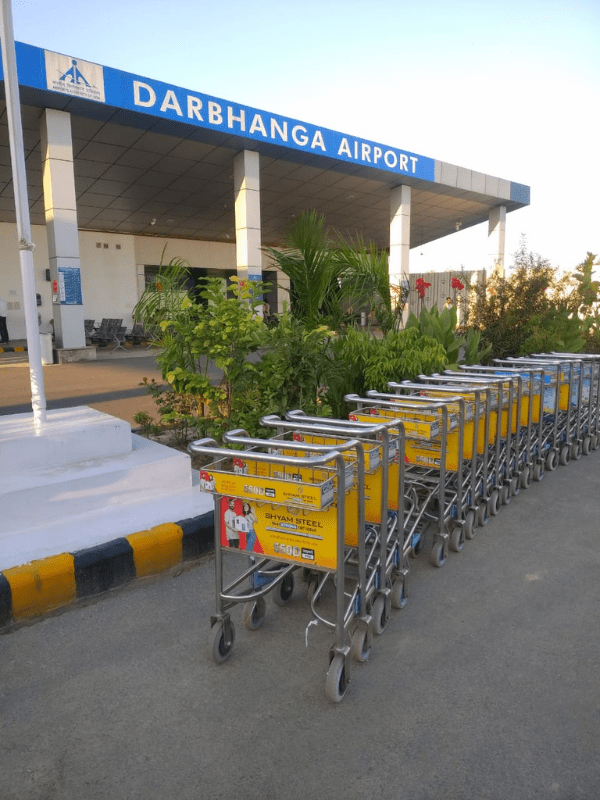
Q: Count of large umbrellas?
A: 0